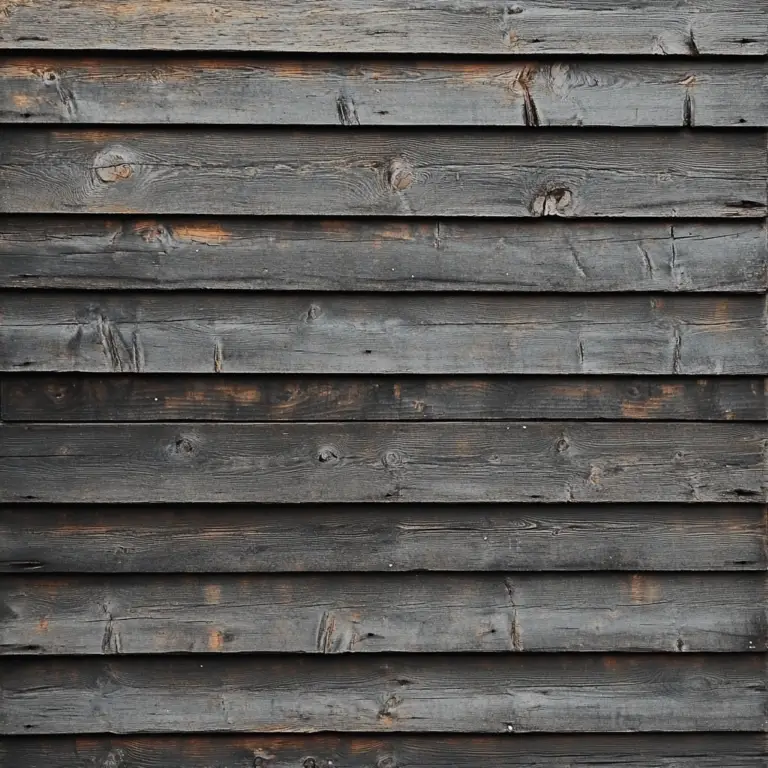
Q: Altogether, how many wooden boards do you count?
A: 11